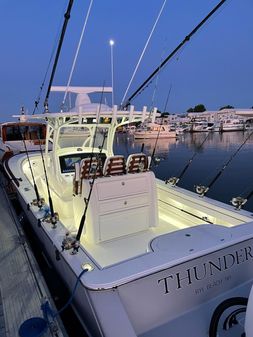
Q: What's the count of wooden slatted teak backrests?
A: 3